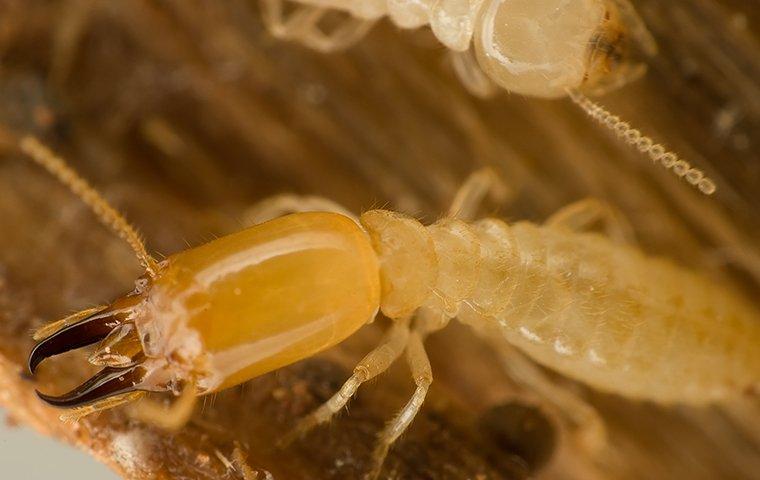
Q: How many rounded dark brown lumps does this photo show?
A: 1